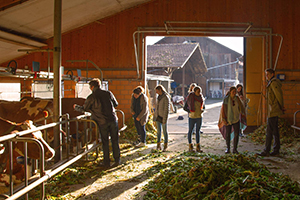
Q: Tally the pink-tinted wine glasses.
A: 0